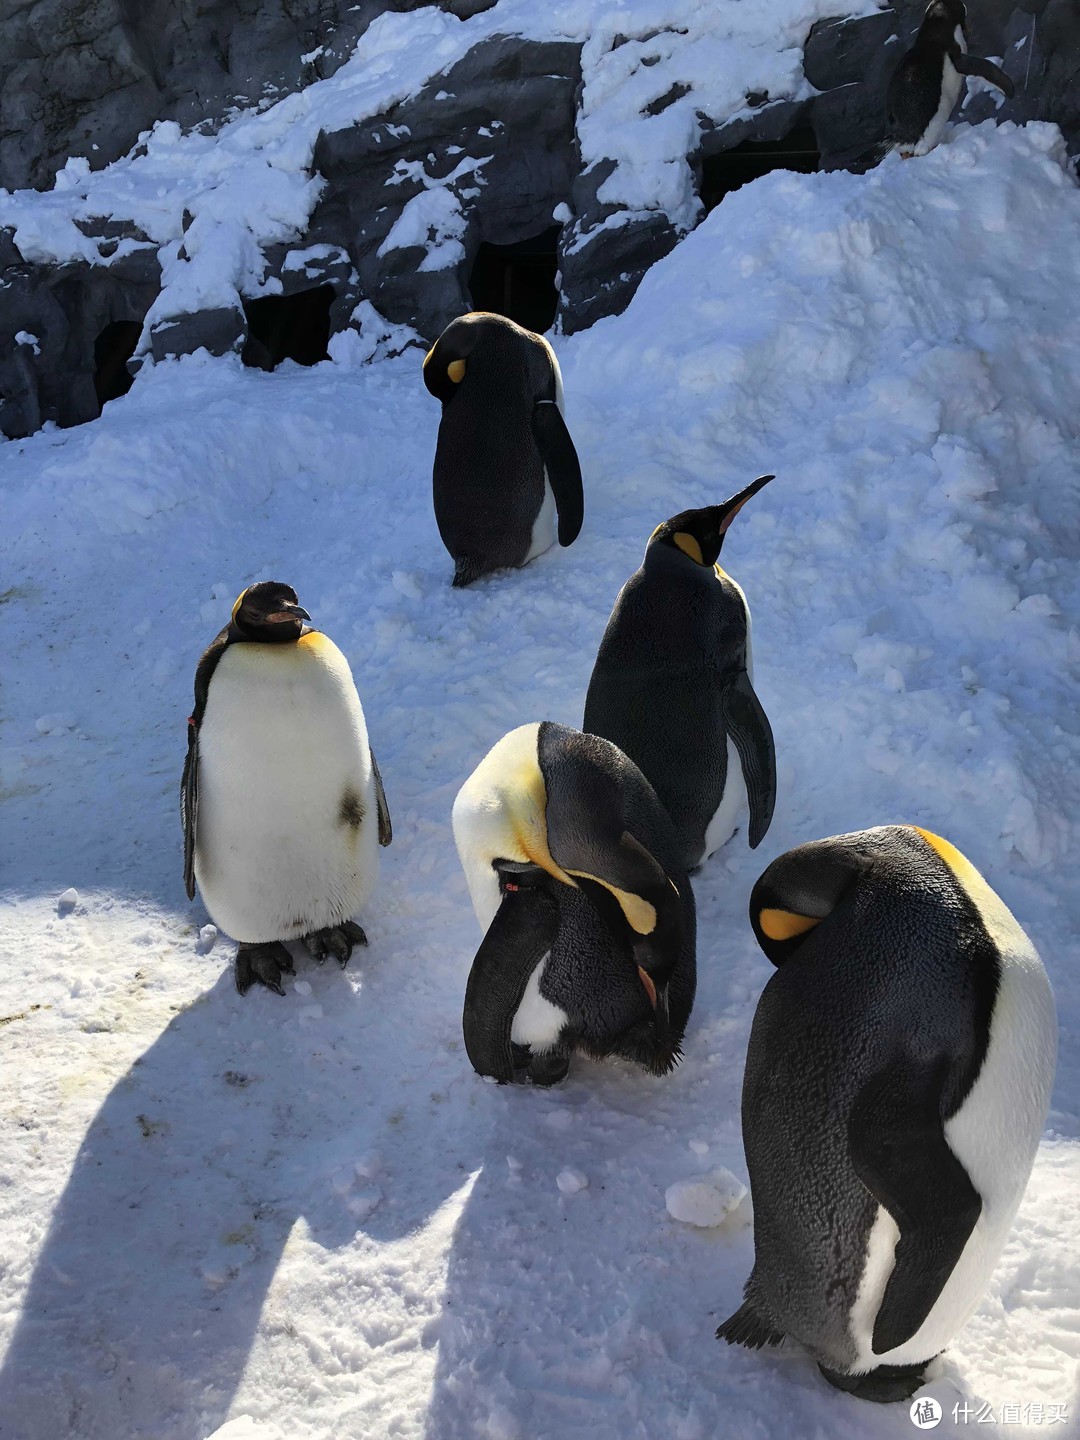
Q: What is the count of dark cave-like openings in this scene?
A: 4